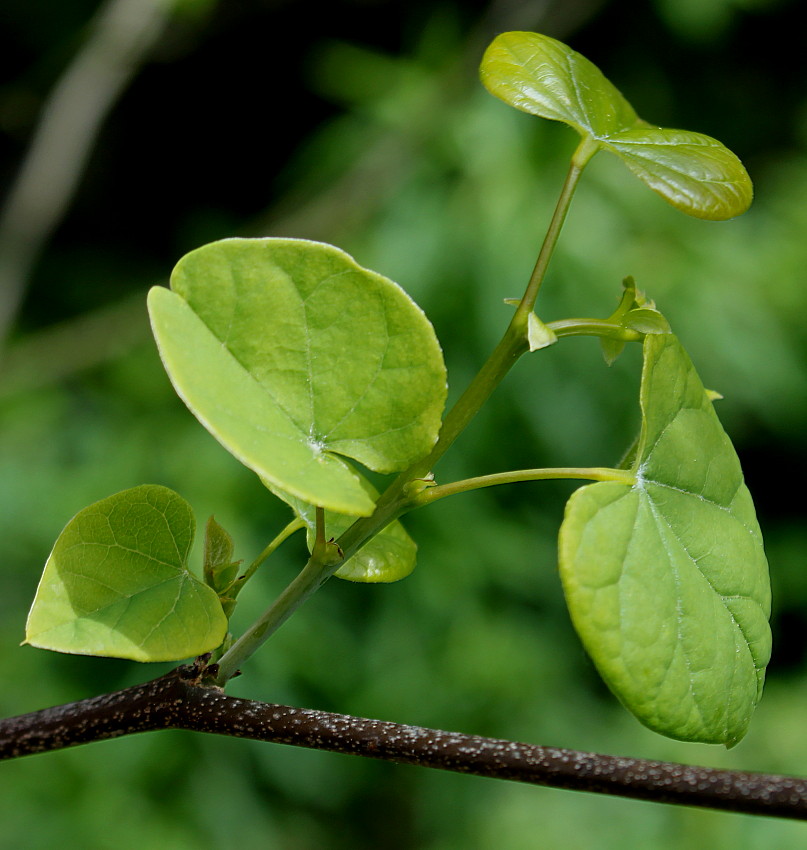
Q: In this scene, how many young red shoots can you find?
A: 0